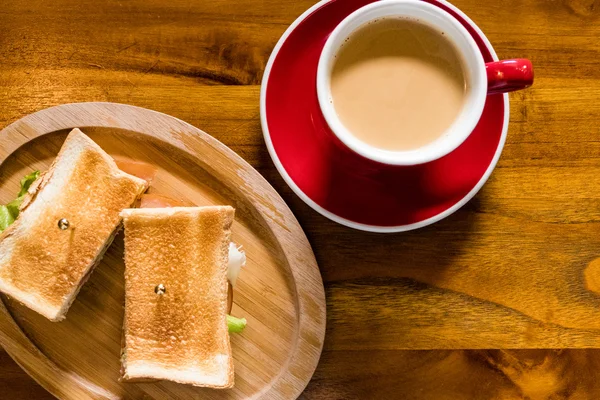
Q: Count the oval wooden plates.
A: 1